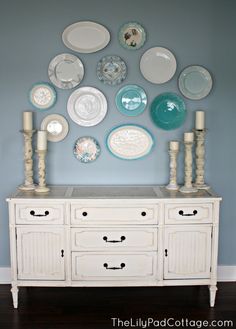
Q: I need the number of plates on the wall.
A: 13